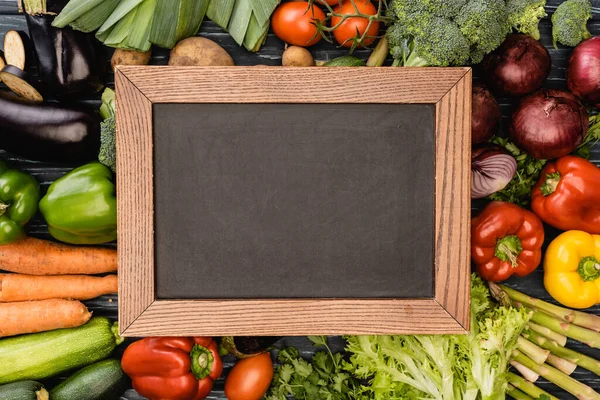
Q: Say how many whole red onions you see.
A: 4